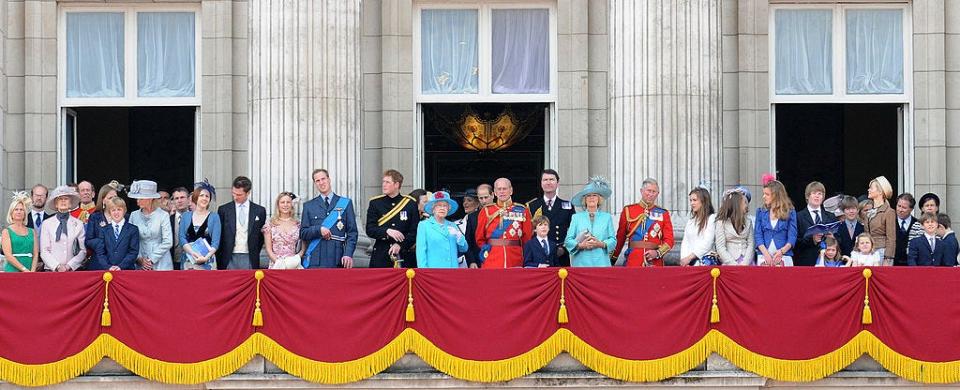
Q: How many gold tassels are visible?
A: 6